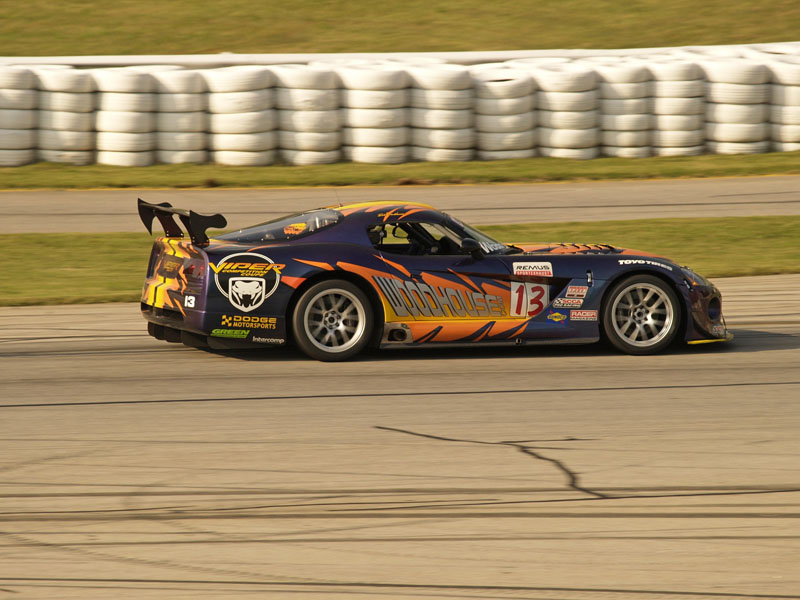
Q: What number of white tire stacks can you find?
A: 14